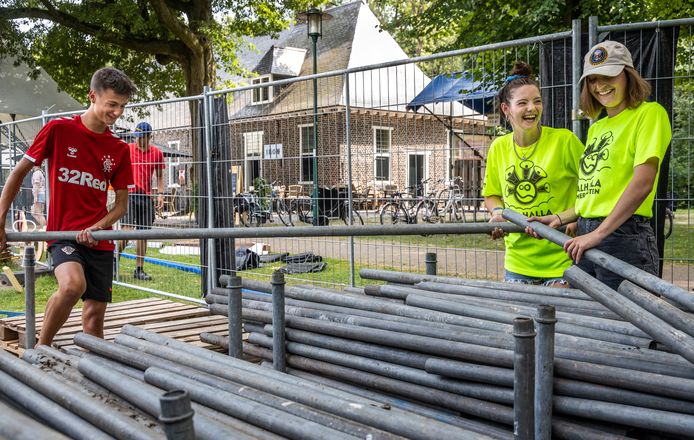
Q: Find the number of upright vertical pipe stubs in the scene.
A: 7